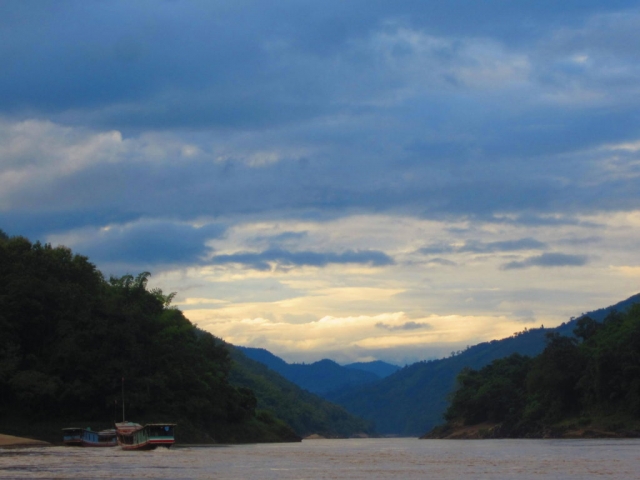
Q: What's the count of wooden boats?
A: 2